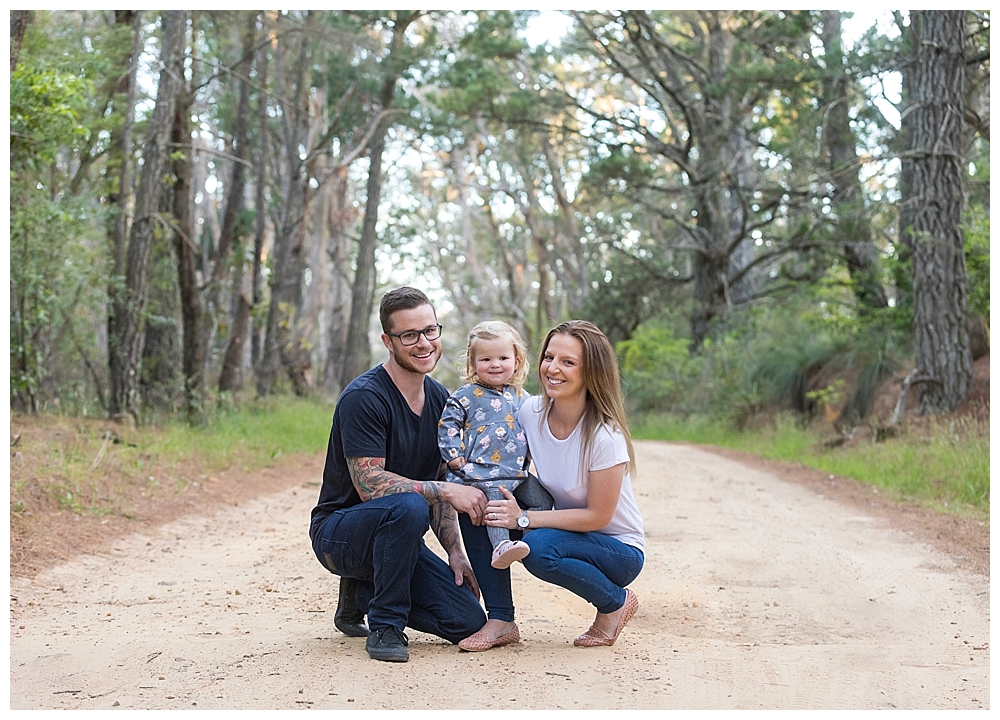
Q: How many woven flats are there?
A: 2